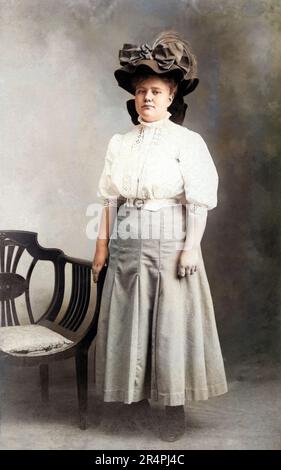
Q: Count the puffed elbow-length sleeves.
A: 2